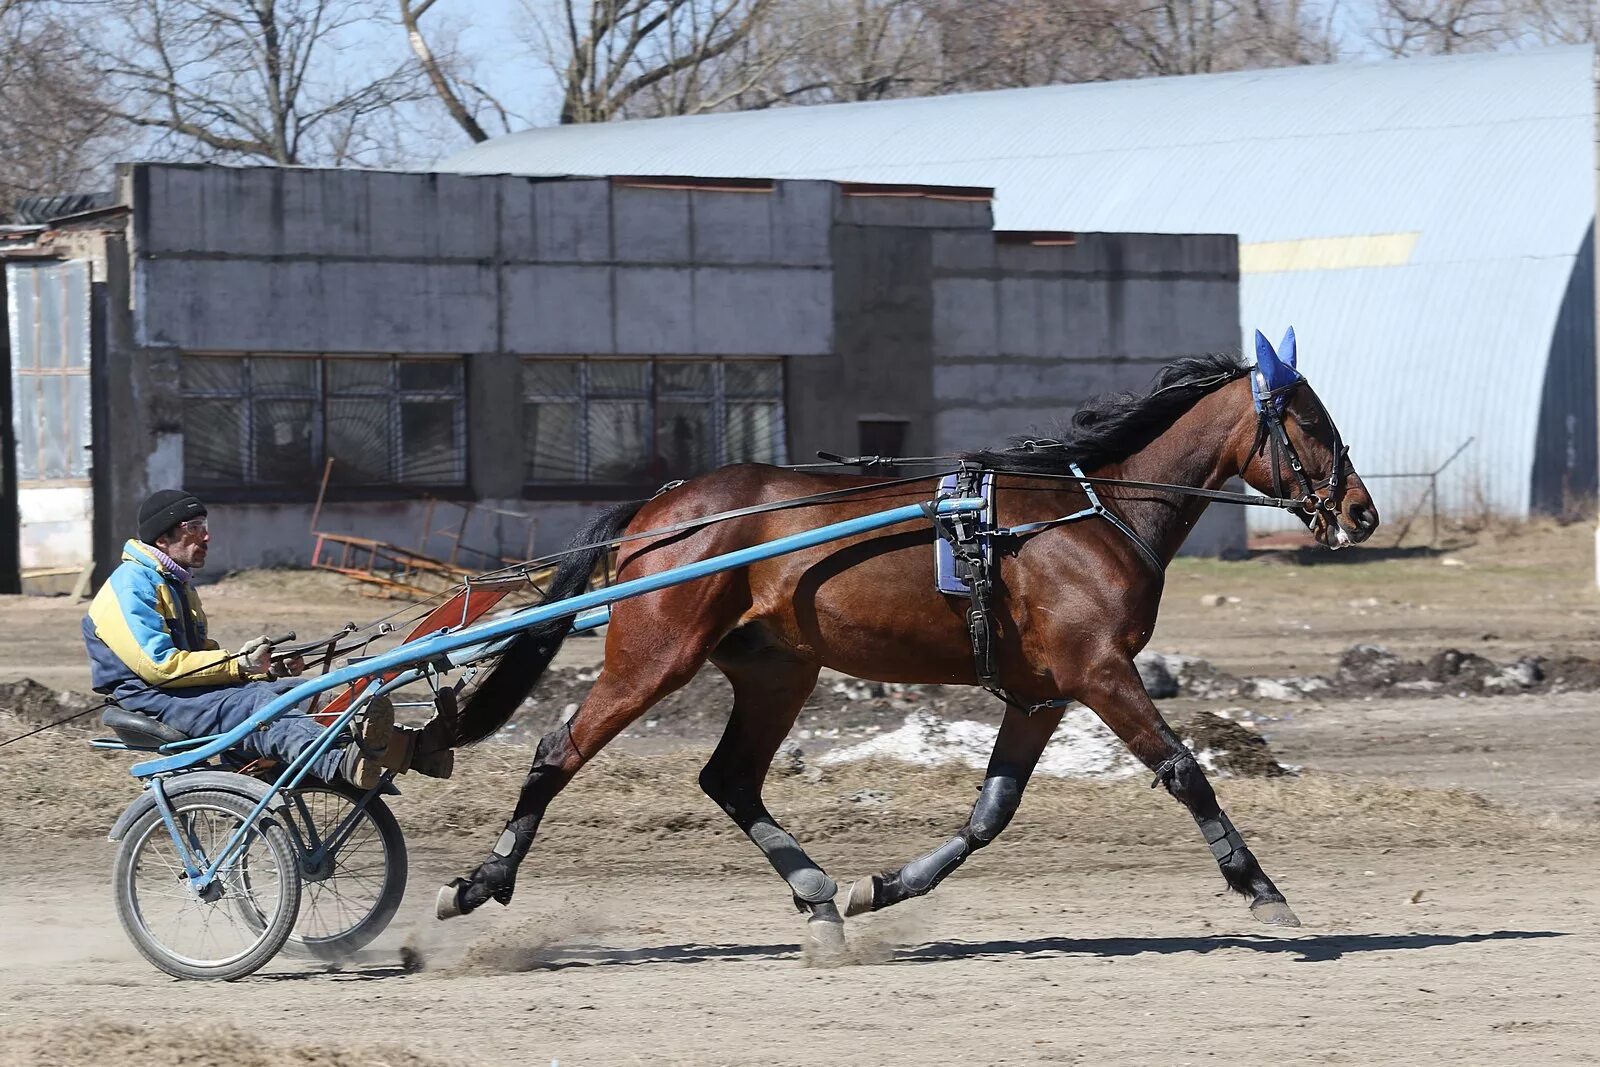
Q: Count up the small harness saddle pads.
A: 1